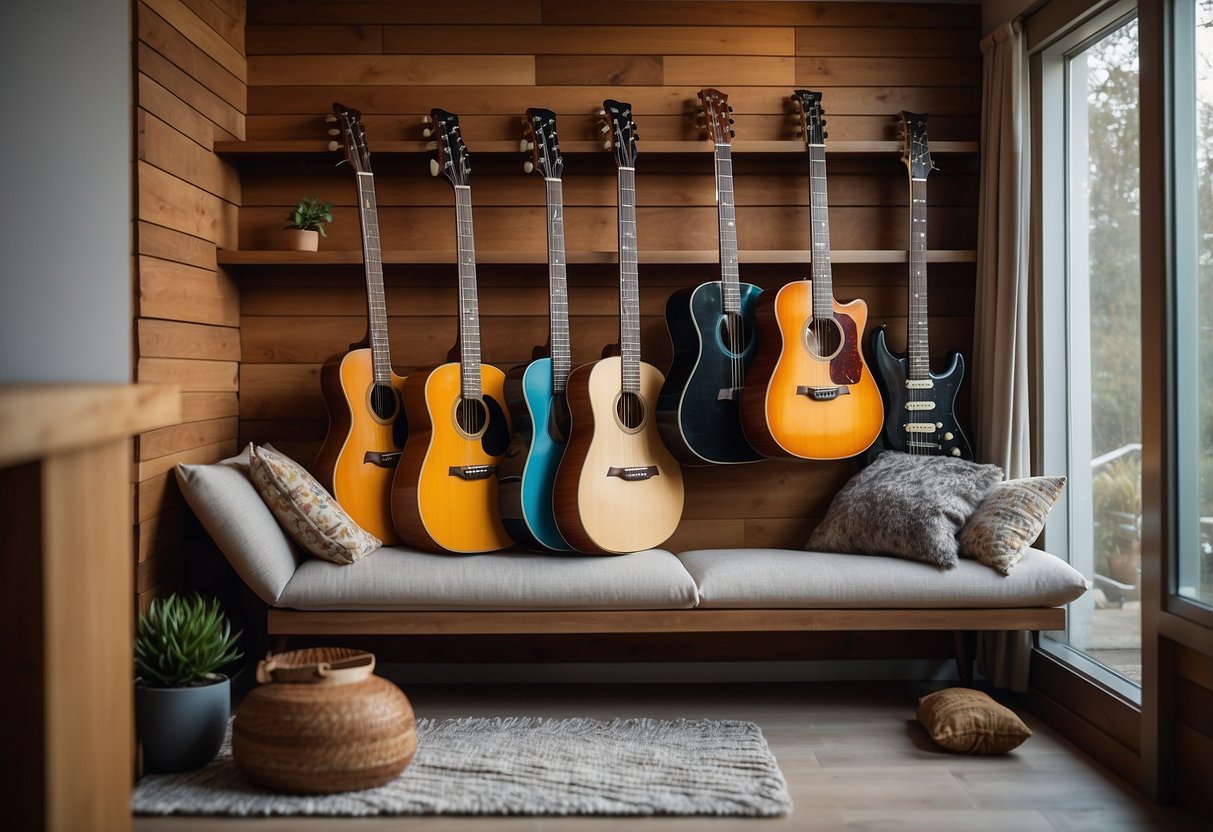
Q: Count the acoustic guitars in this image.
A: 6